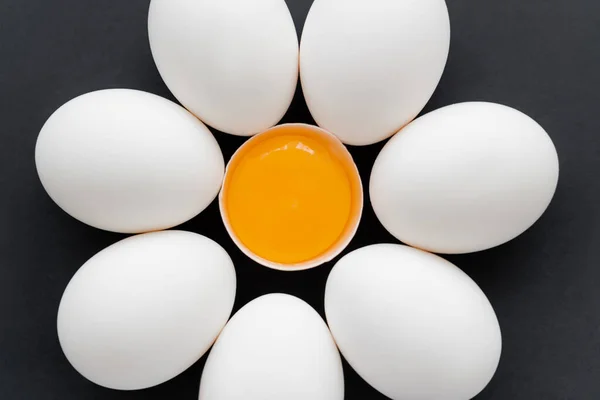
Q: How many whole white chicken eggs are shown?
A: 7